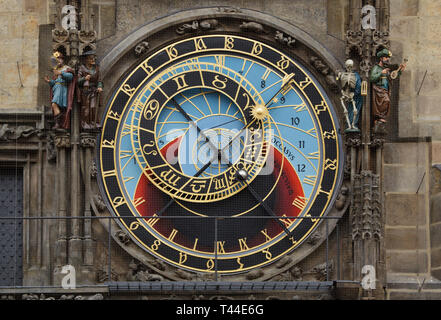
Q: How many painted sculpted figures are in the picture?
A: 4